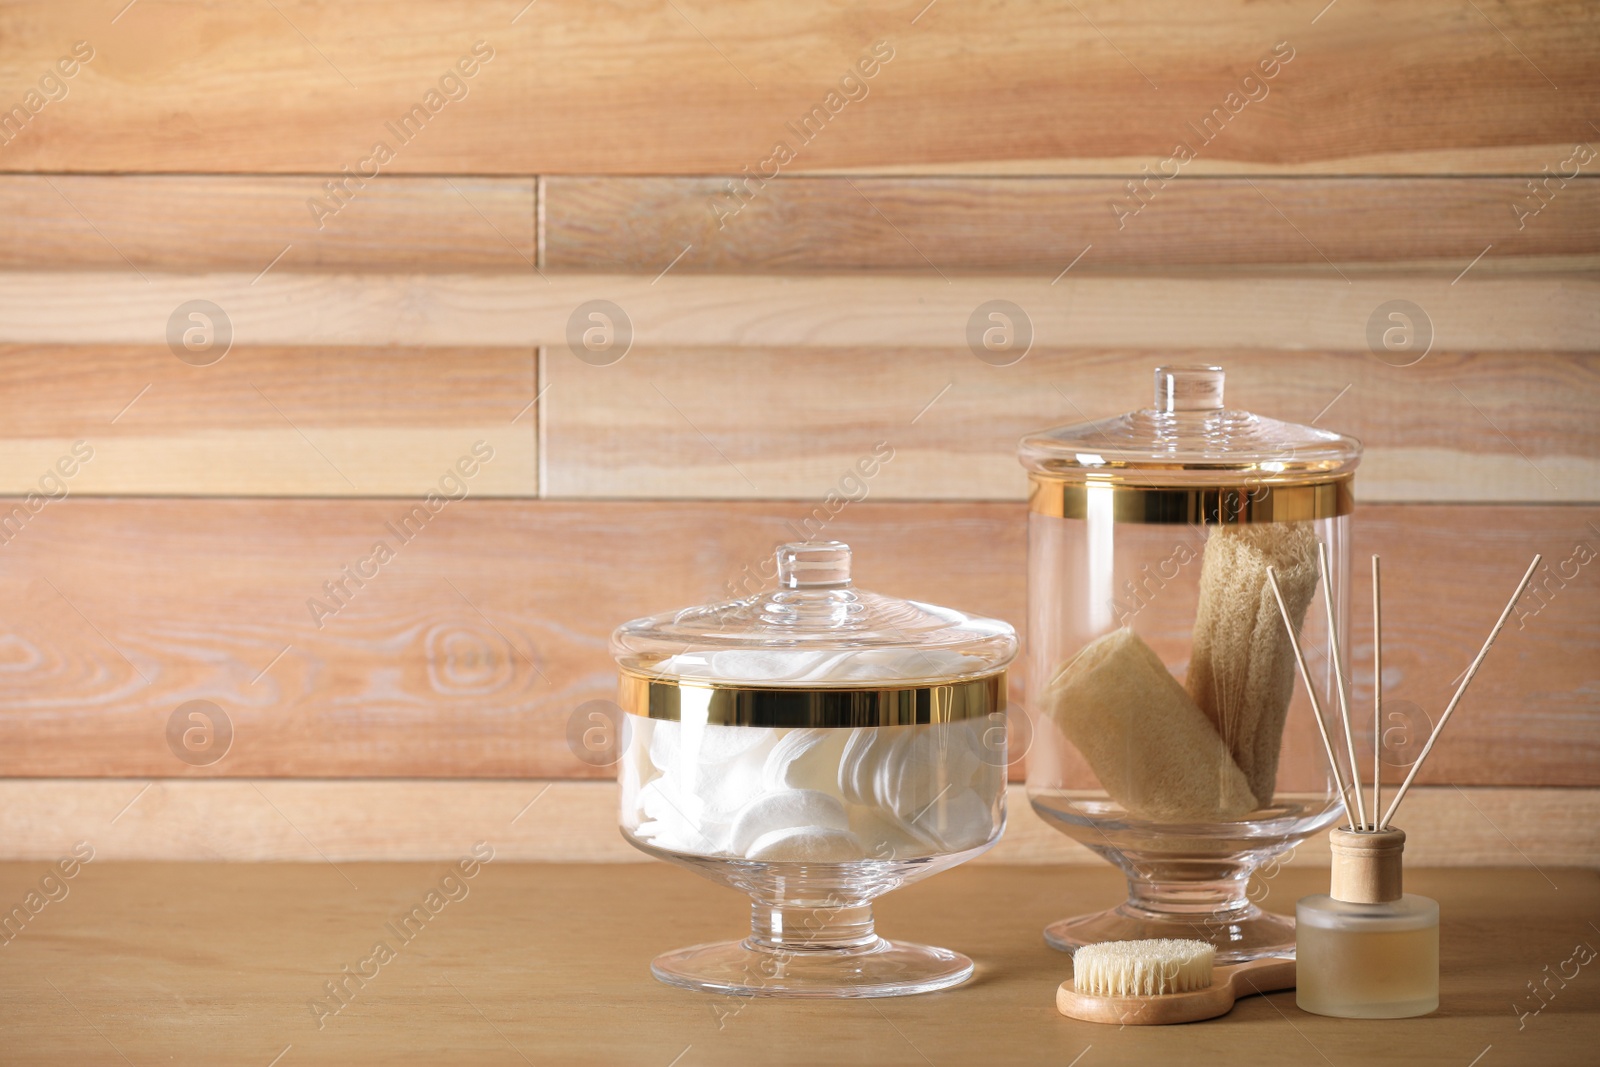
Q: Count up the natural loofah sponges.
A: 2